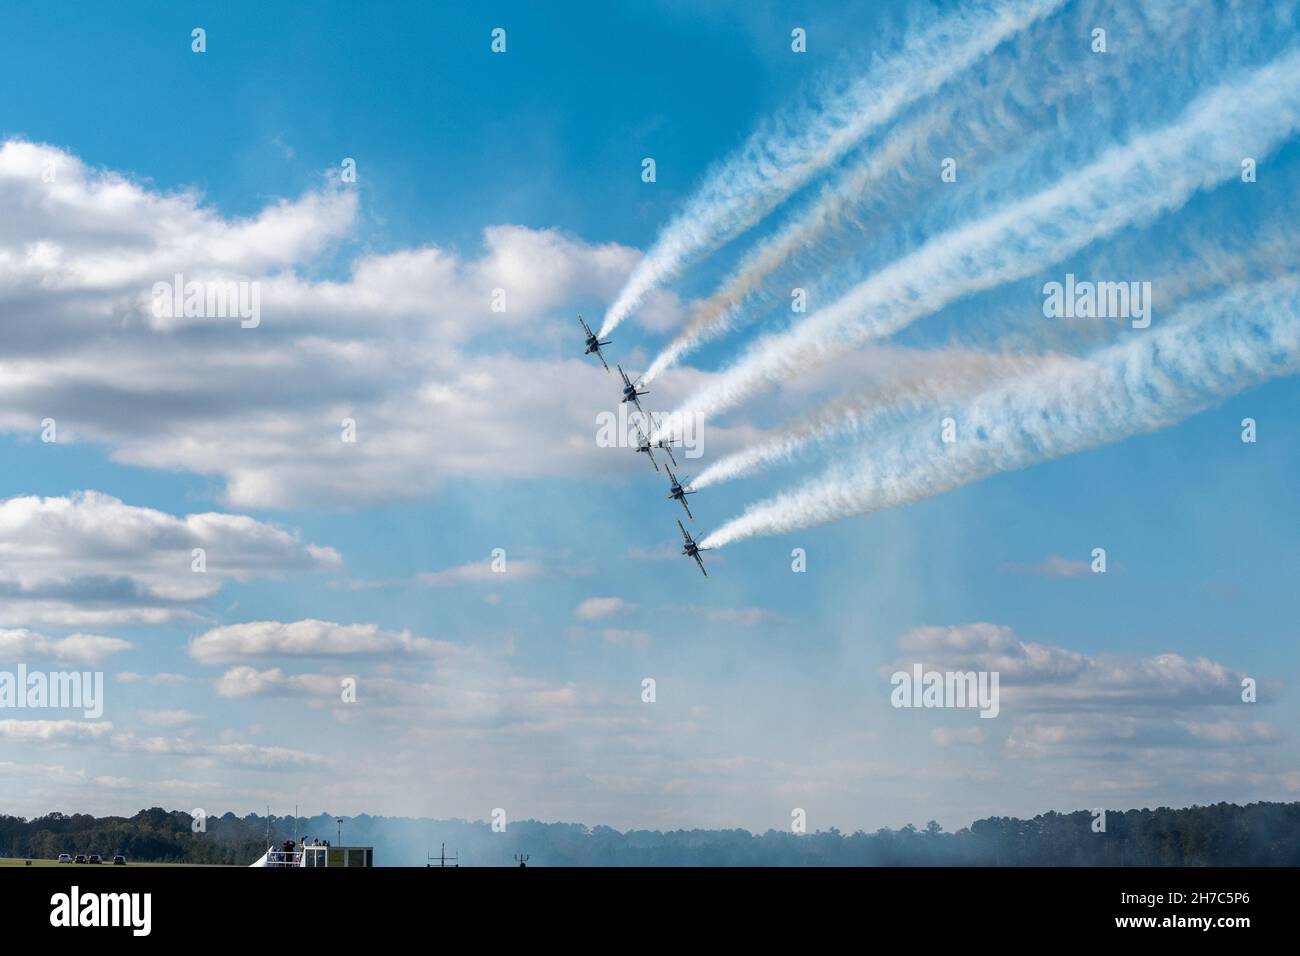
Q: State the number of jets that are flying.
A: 6